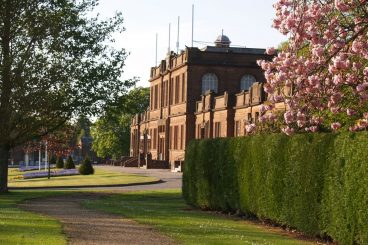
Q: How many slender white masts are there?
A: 4